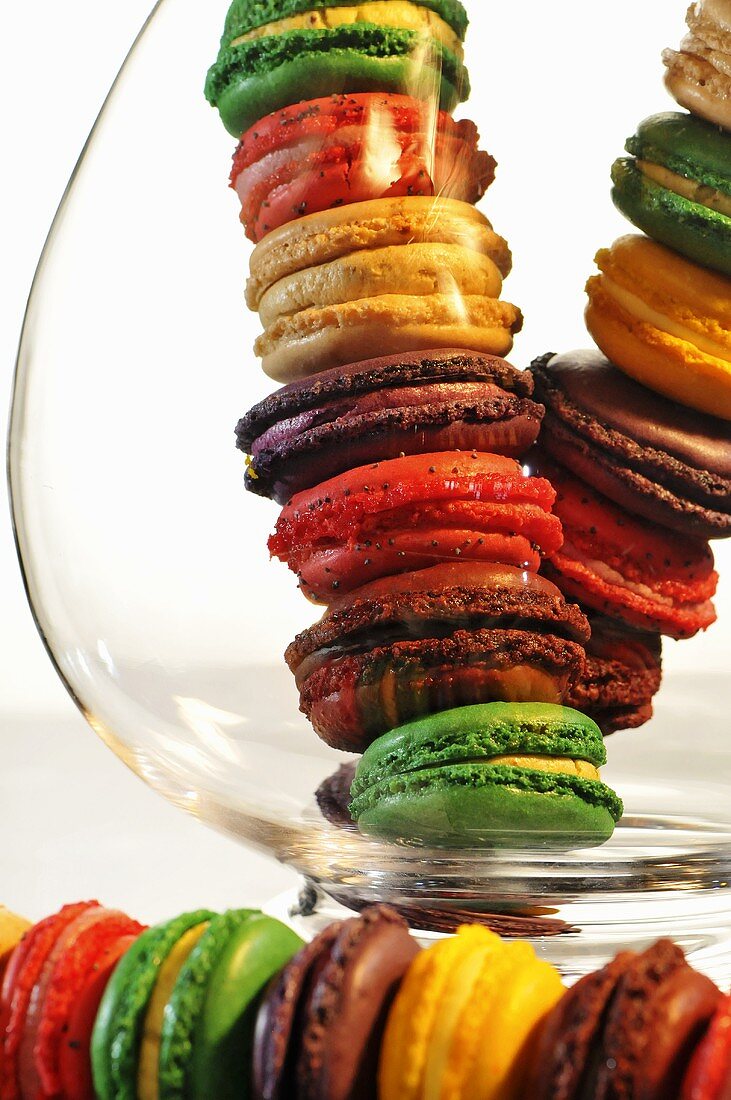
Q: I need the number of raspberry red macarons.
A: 5